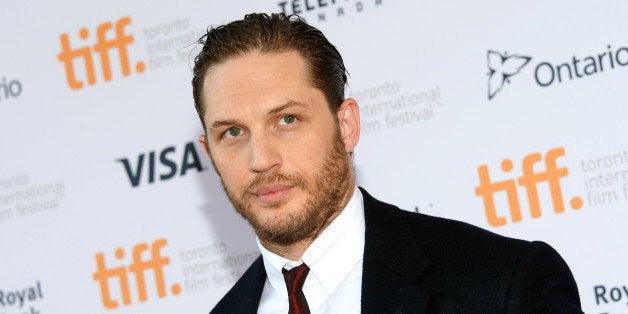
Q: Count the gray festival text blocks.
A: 5